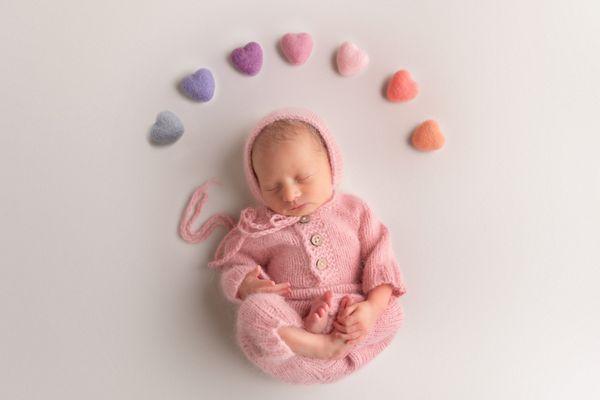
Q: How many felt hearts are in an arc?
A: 7